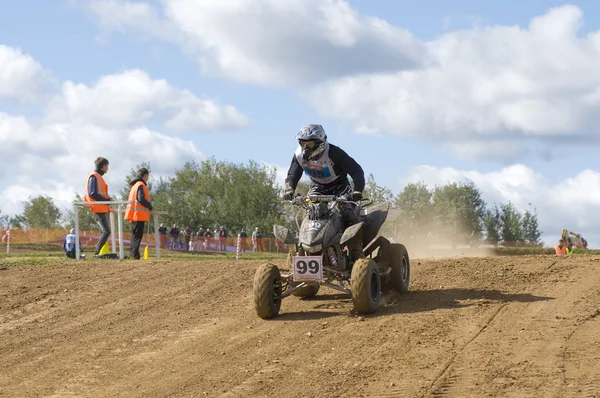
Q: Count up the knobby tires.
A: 4